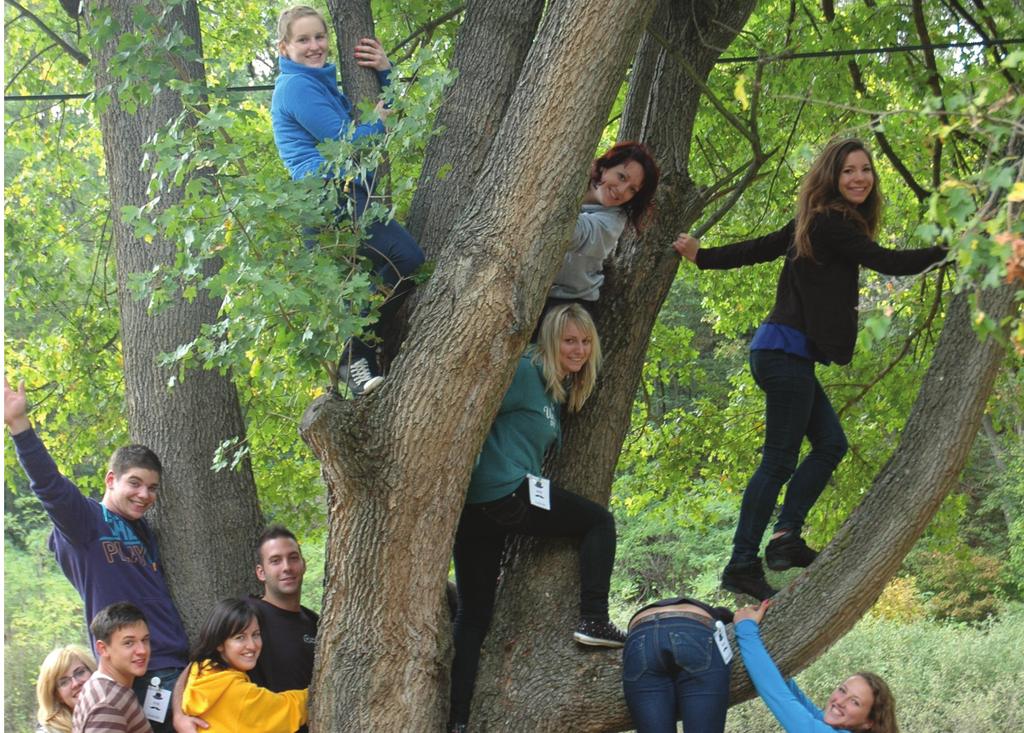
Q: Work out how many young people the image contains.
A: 11